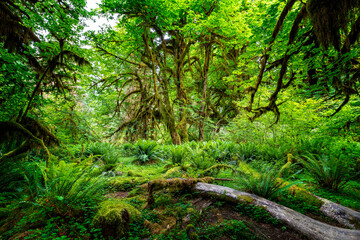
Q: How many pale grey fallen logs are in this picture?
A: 2